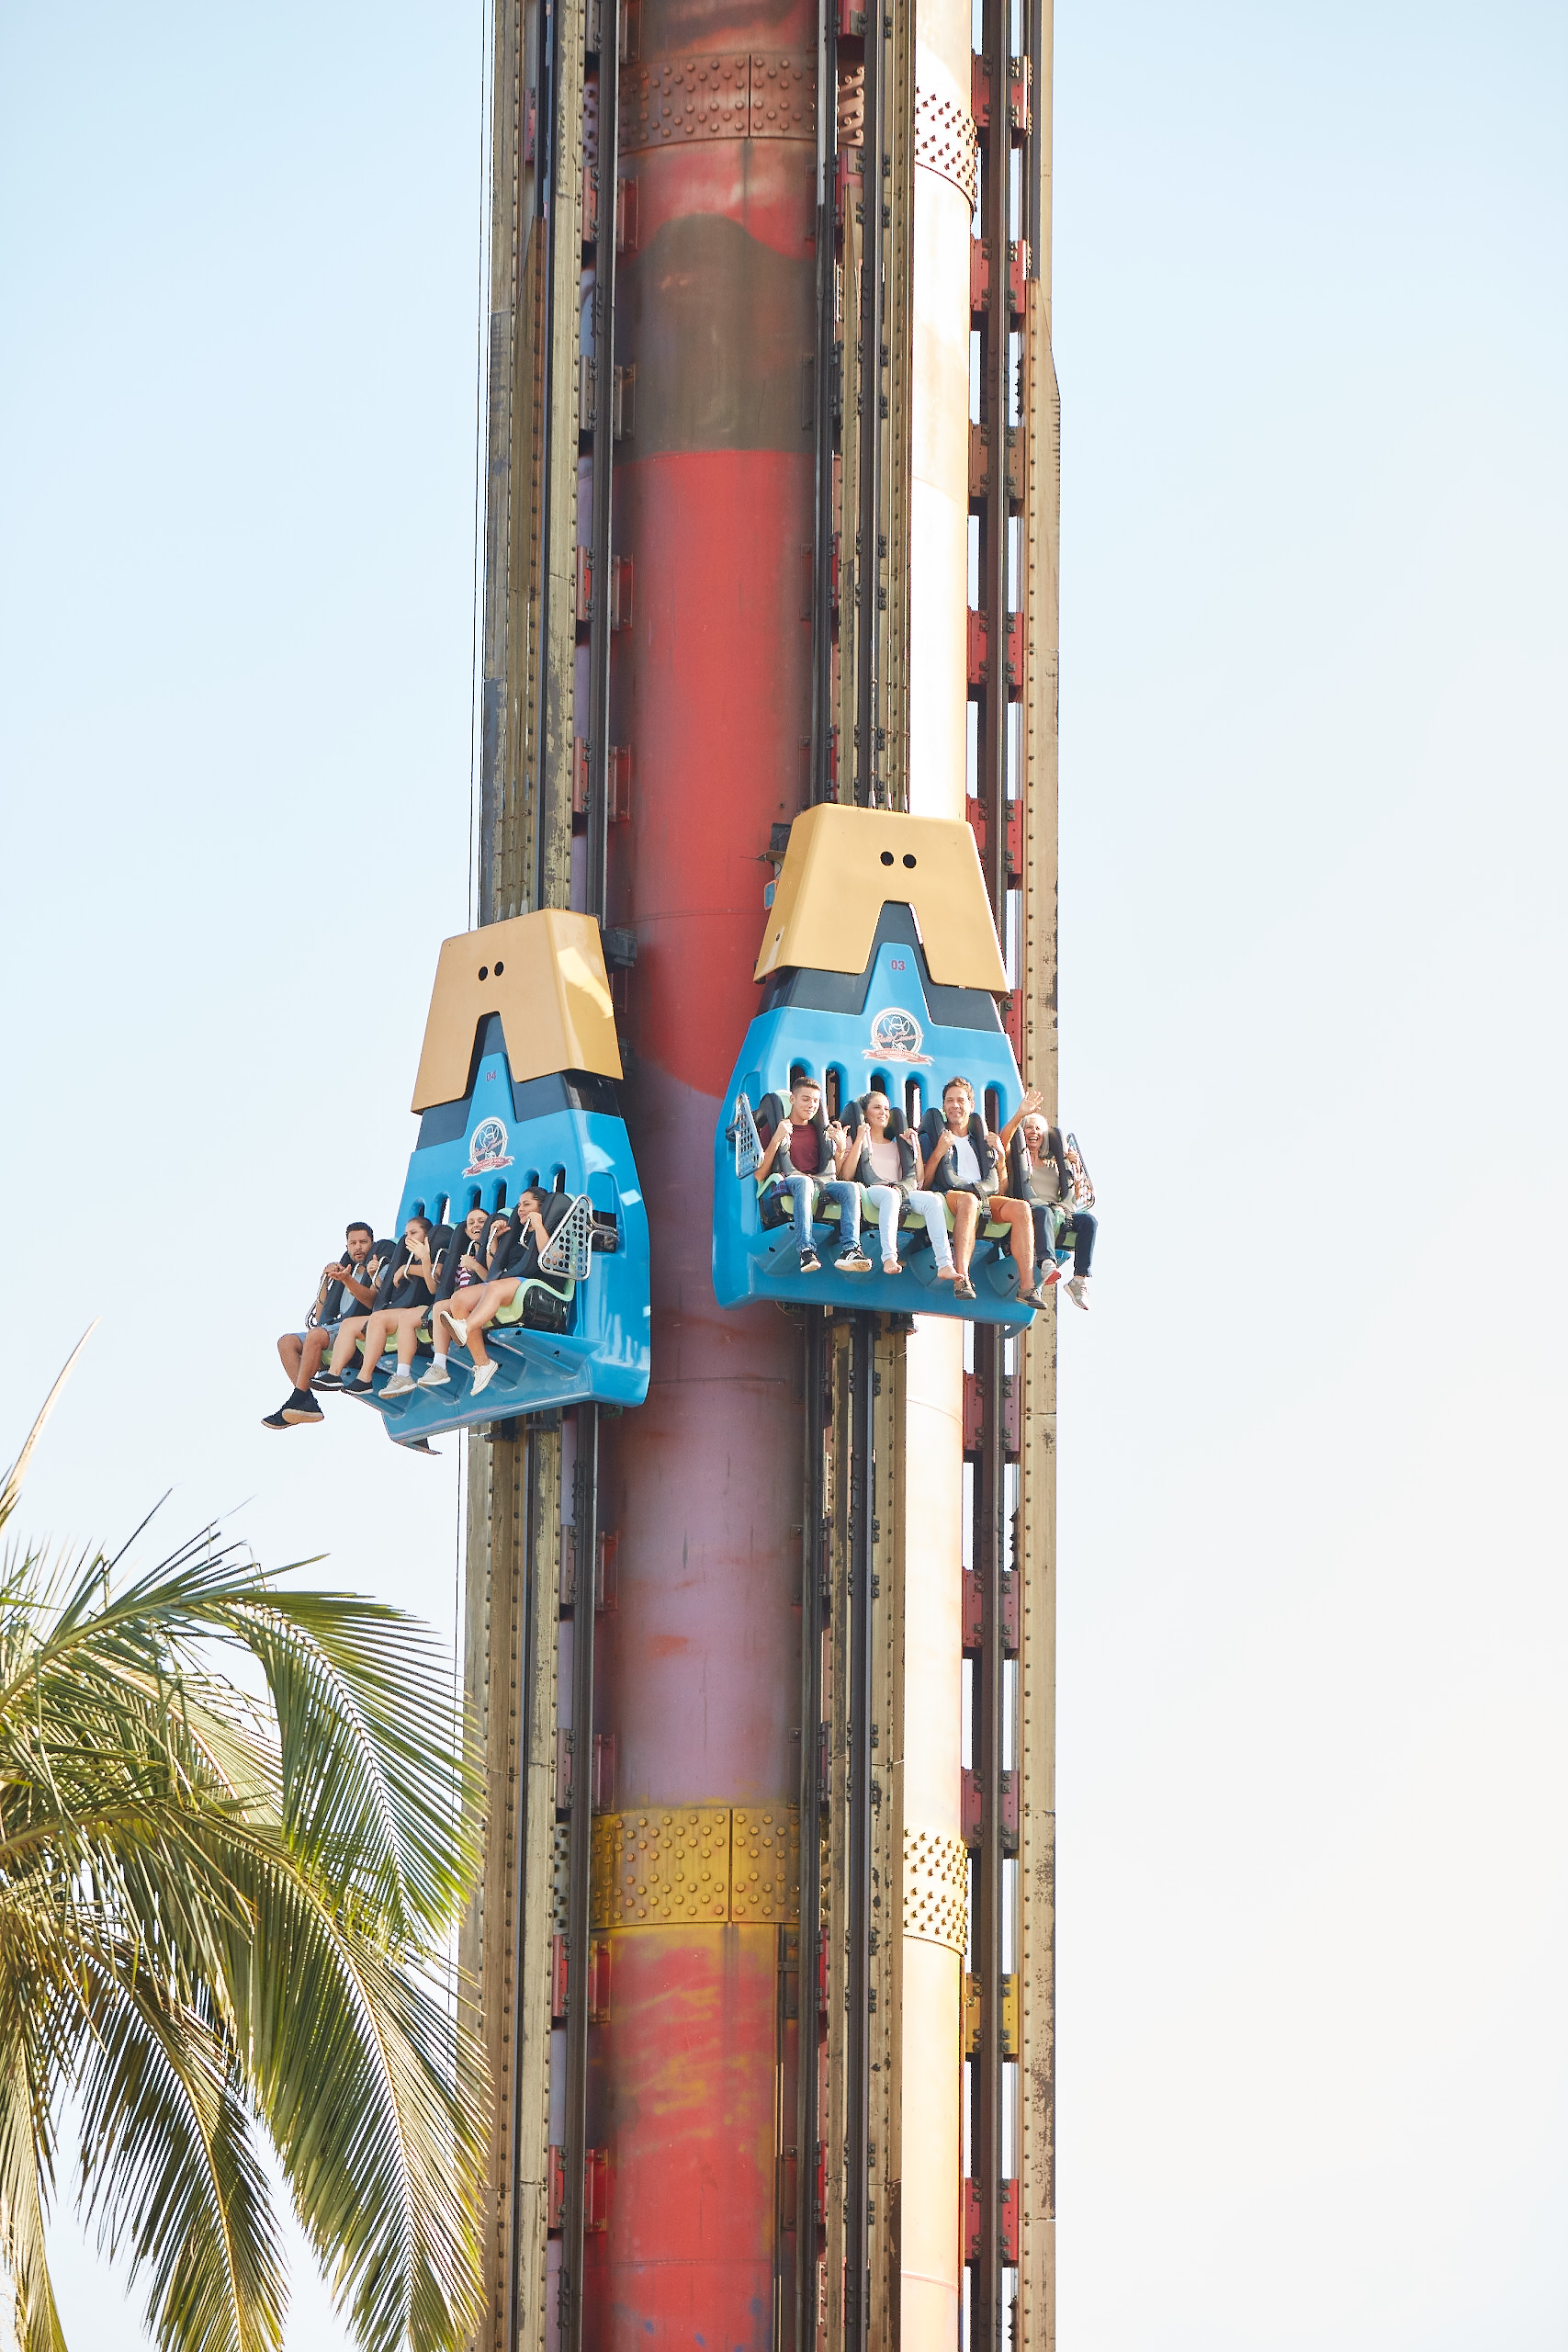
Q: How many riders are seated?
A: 8